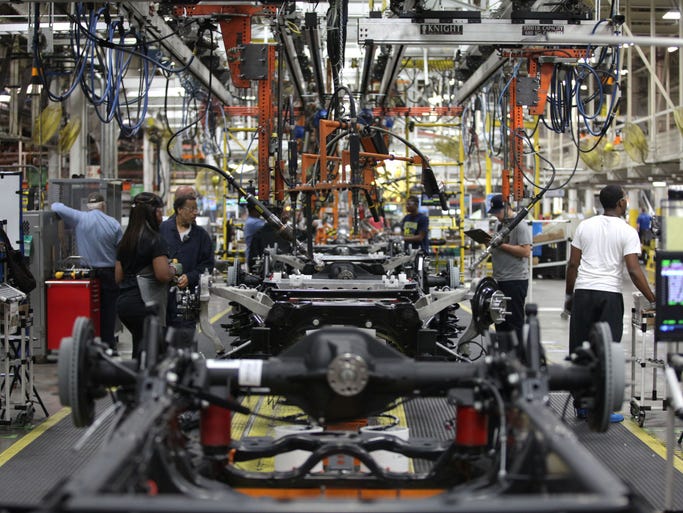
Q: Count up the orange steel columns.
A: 2